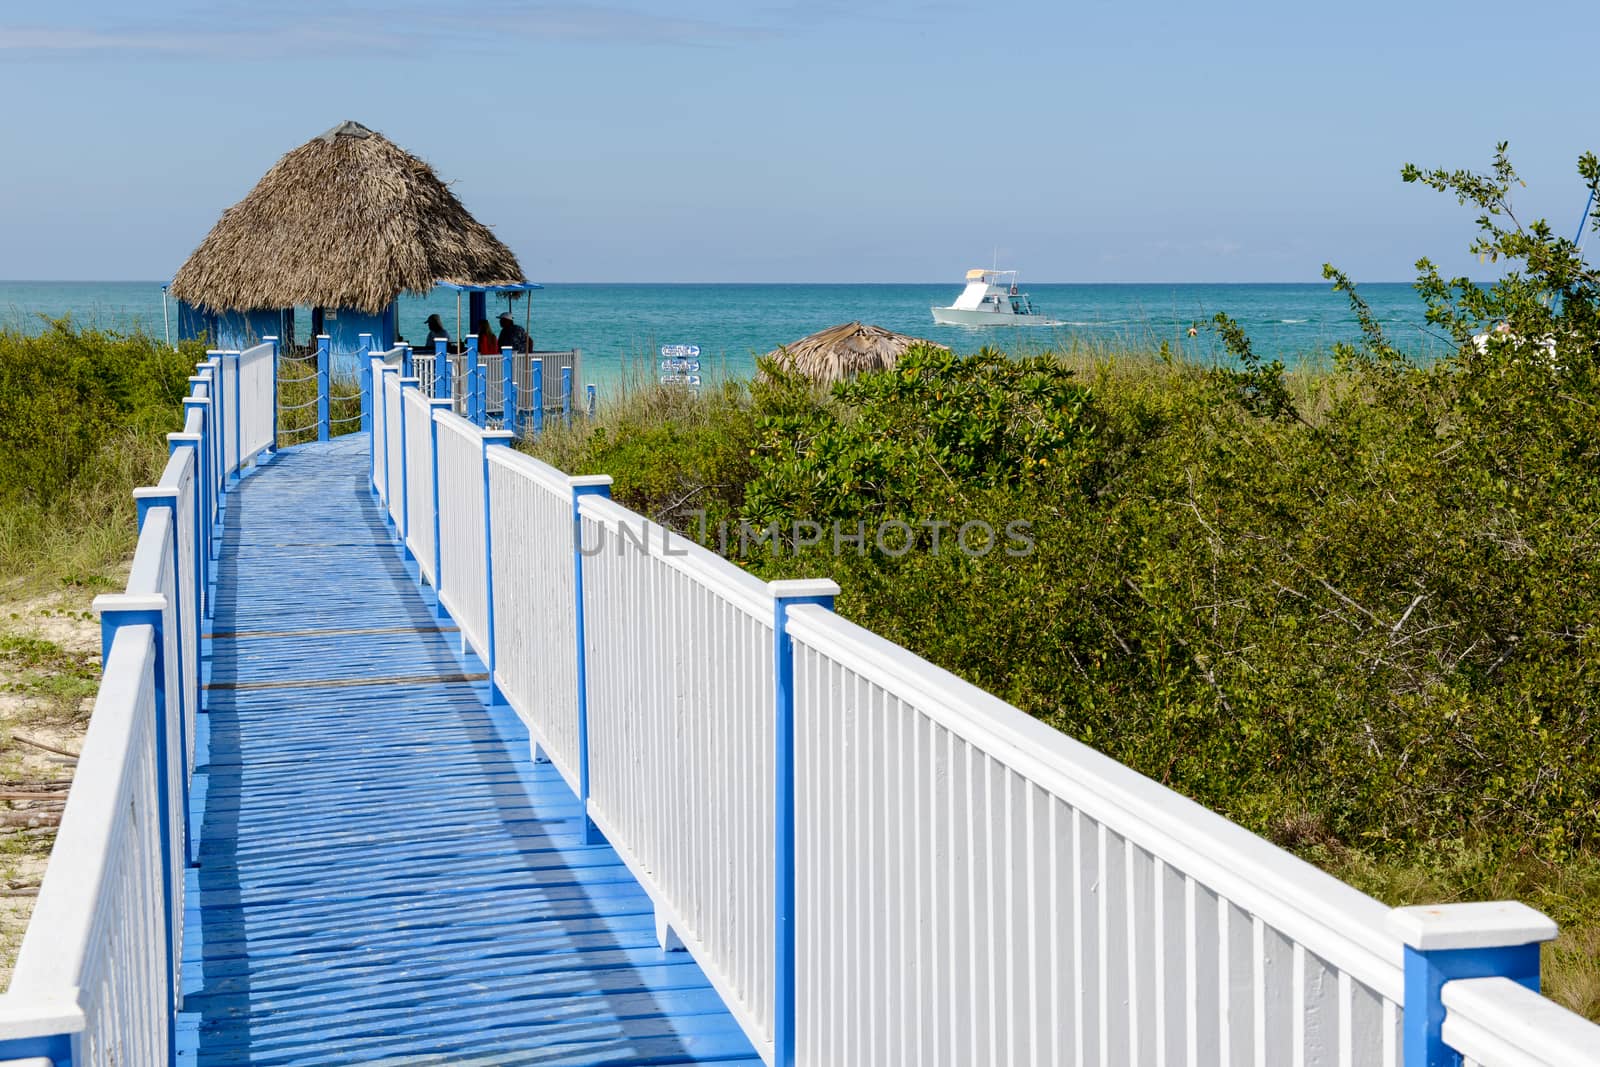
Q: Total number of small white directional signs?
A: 3